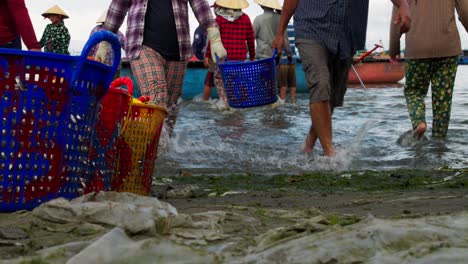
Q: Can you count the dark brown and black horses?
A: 0